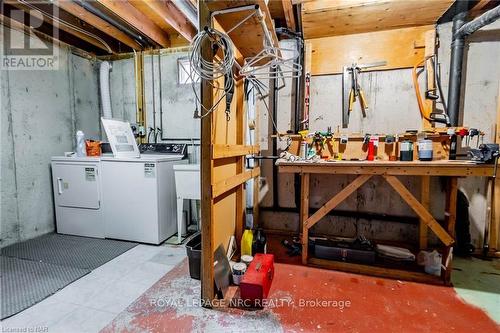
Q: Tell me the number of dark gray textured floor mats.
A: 2